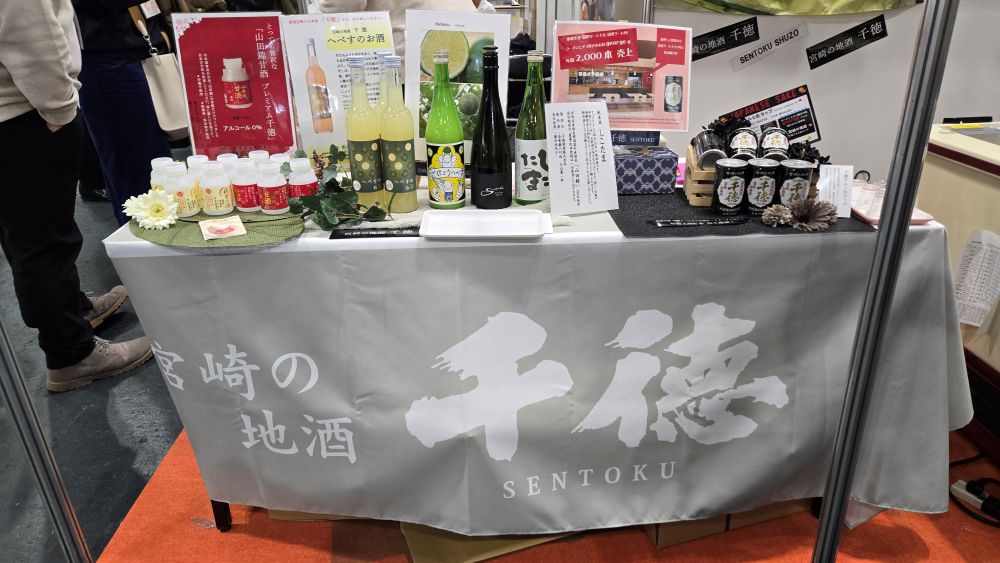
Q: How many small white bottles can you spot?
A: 10